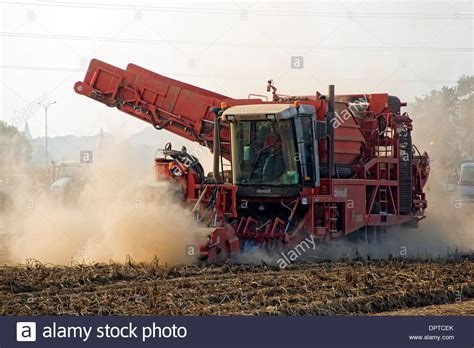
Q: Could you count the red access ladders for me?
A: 2